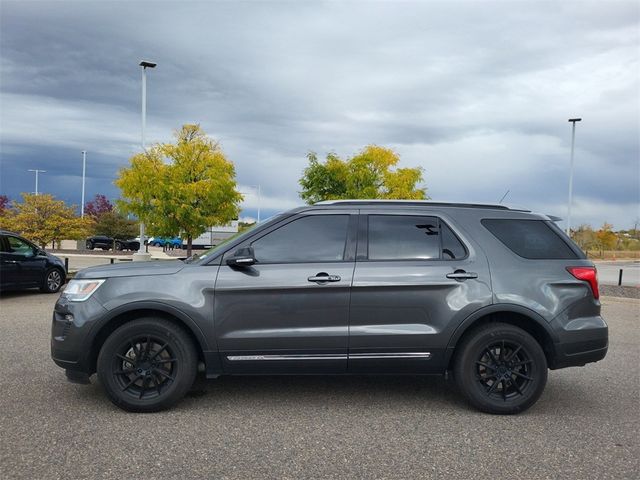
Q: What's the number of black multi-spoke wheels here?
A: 2